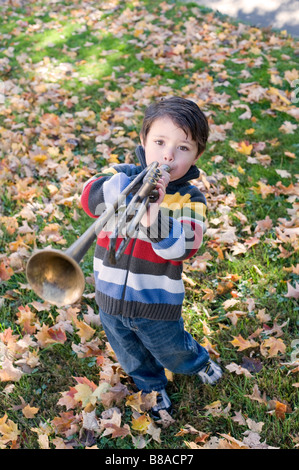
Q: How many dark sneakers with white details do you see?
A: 2